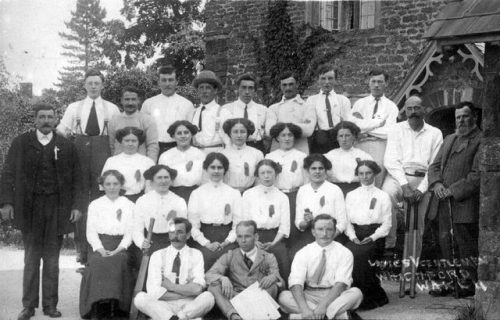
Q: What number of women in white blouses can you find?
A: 11